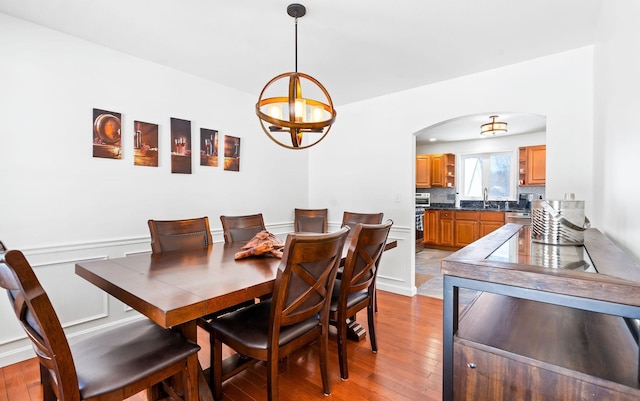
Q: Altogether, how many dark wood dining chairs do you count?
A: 7